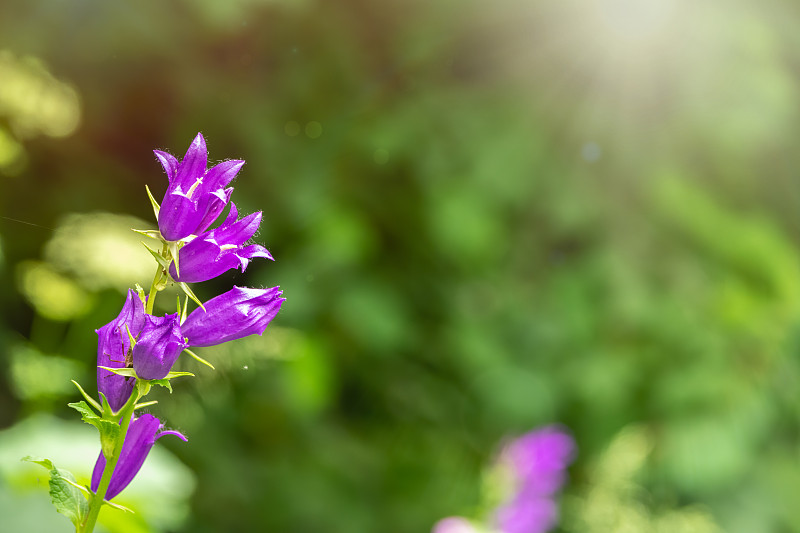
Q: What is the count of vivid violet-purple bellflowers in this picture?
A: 6